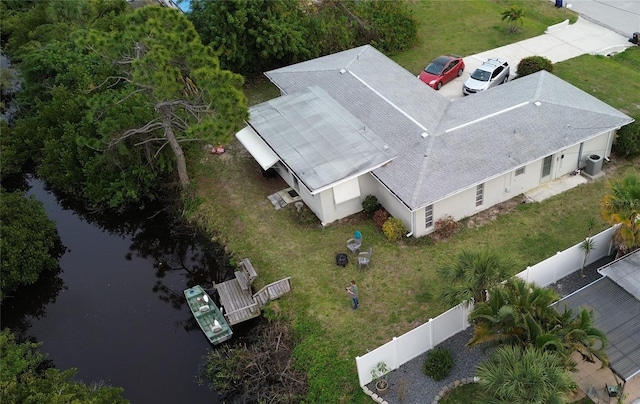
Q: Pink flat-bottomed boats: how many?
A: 0